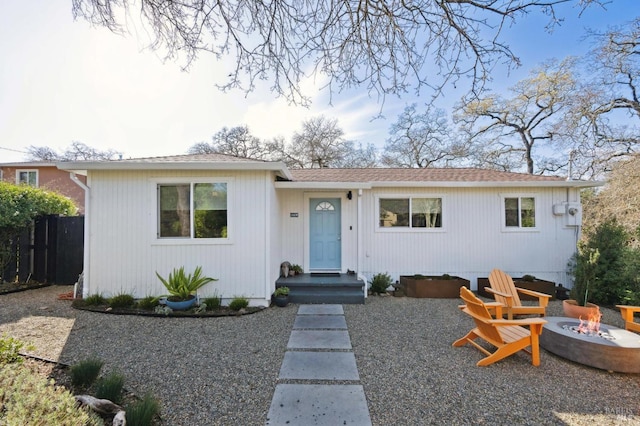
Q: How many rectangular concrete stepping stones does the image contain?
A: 5